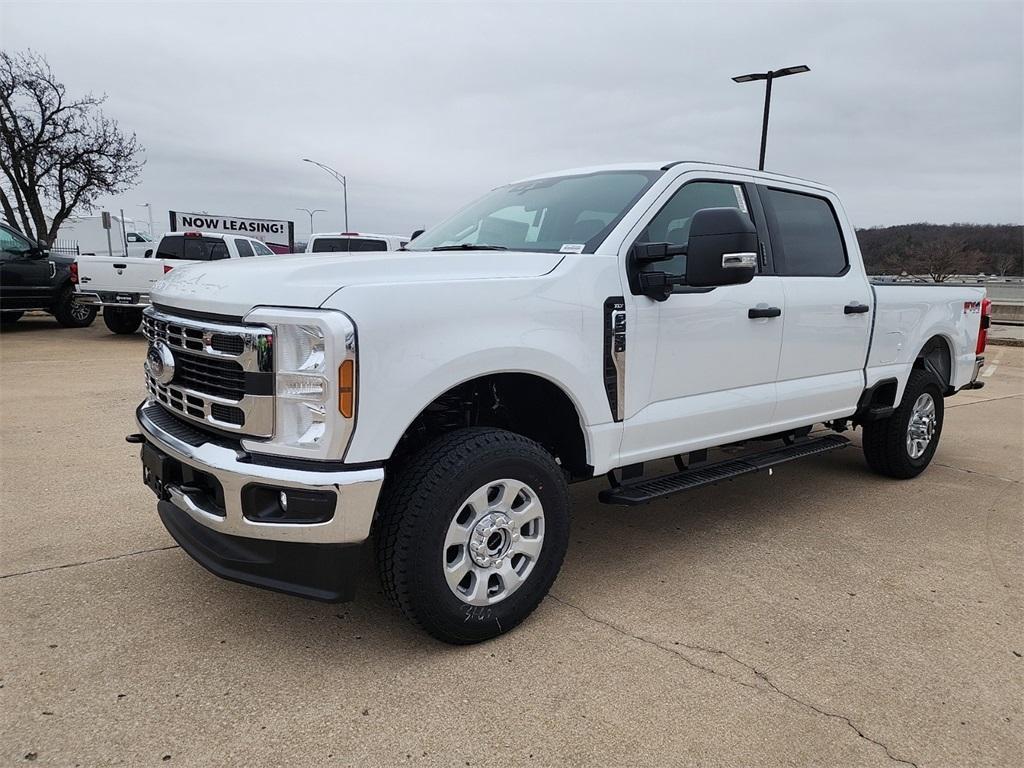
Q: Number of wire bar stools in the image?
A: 0